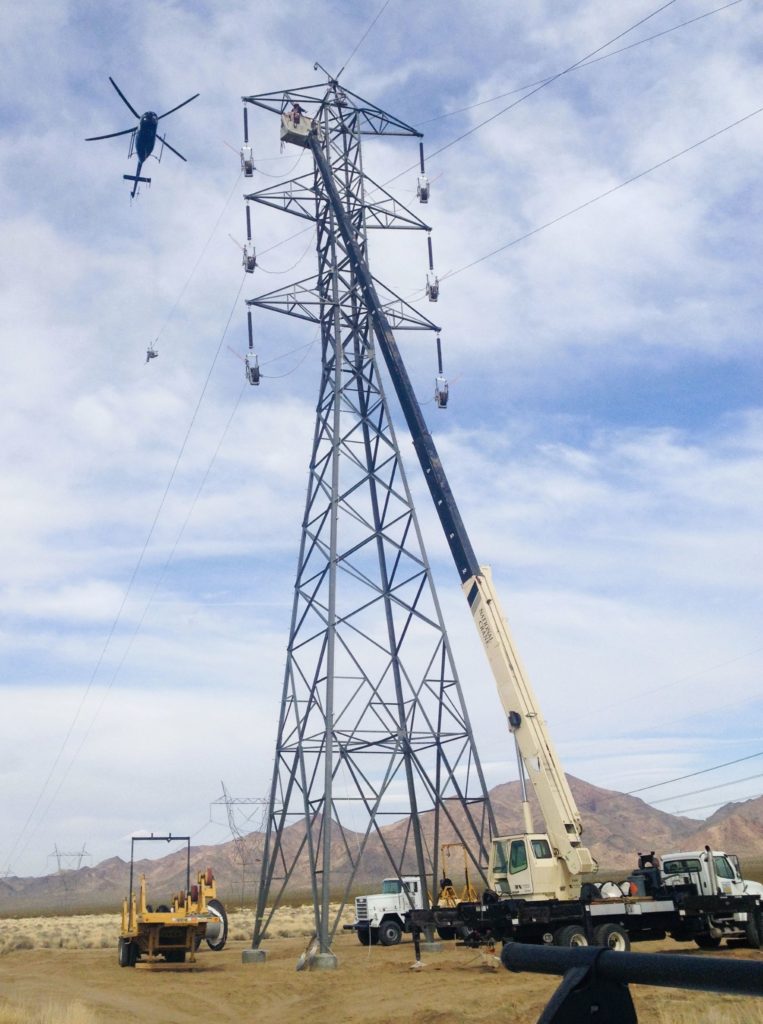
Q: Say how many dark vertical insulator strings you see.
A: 6